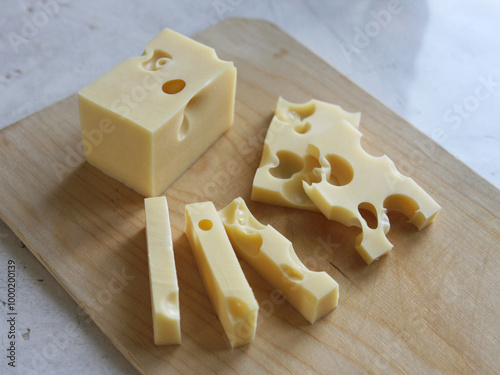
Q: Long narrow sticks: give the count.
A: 3